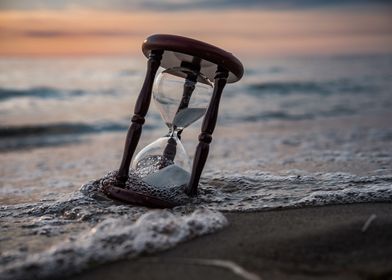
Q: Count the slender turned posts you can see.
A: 3